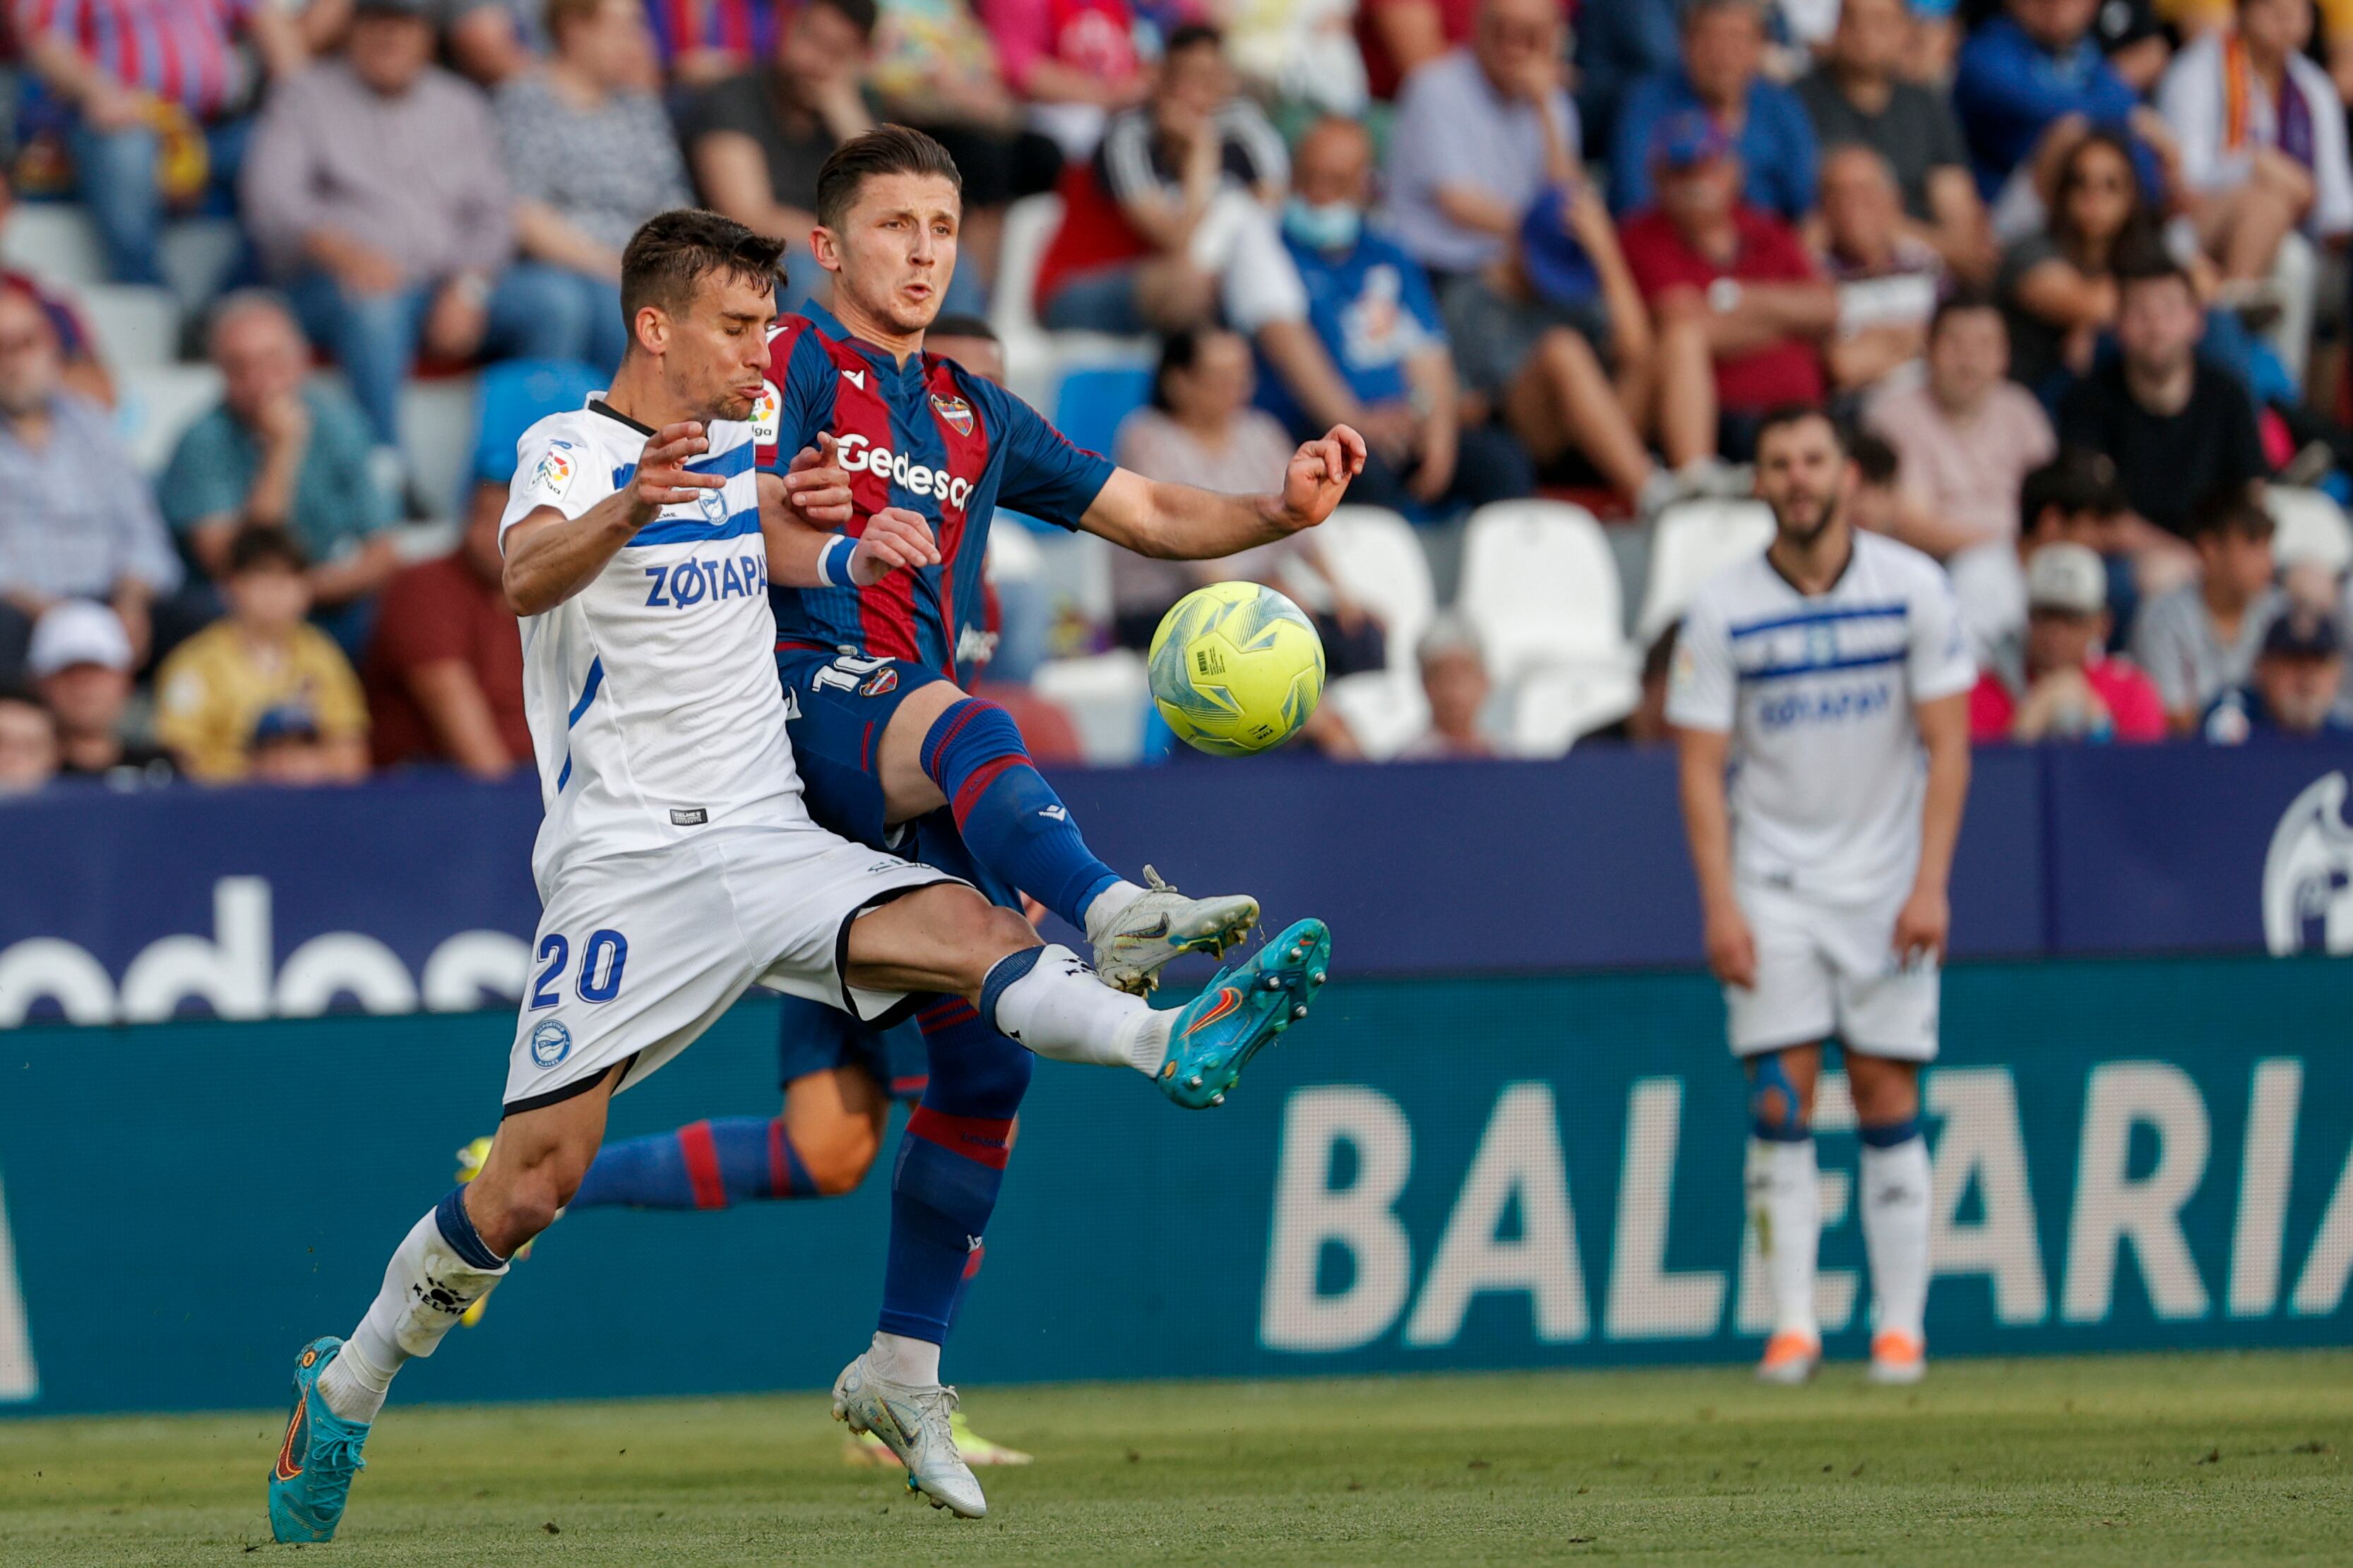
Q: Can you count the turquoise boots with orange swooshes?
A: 2